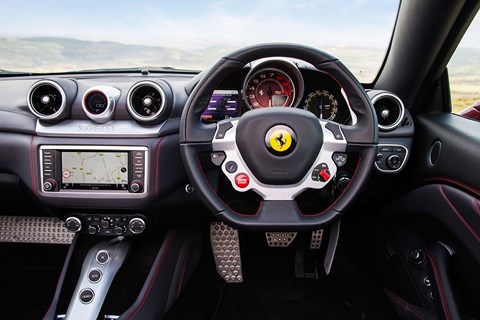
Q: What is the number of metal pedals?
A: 3